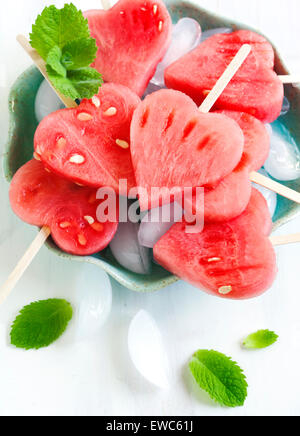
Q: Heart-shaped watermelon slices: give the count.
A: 7